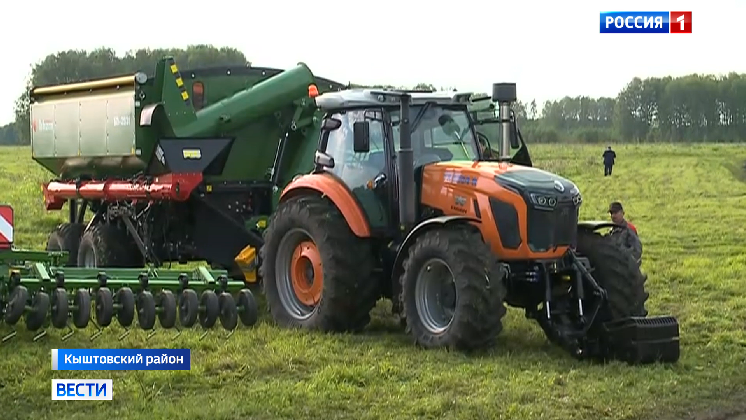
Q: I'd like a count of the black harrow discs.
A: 12